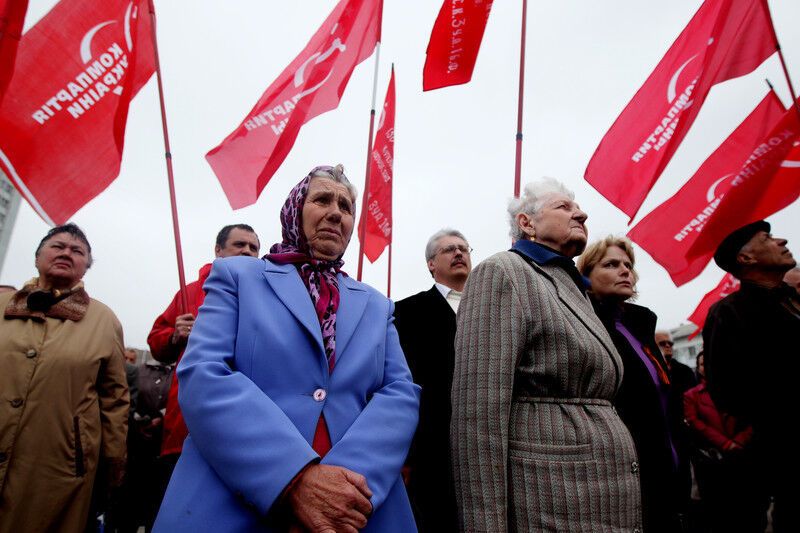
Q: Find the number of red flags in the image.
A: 9